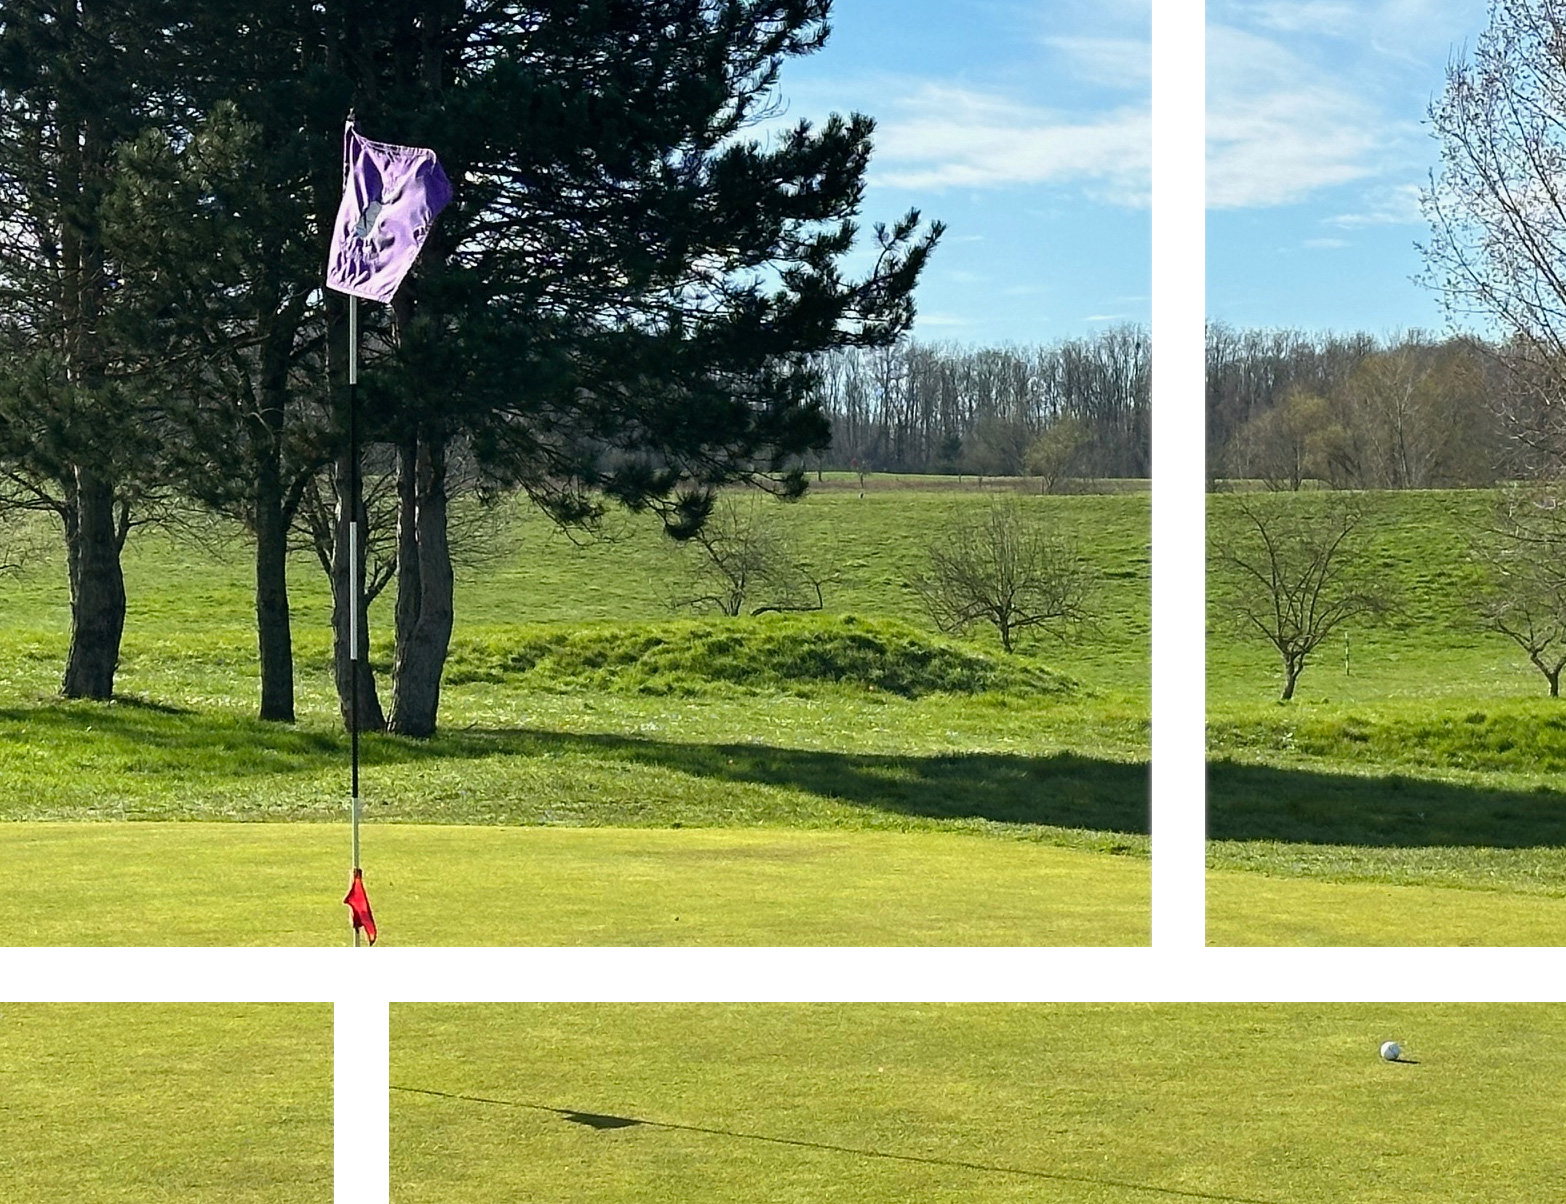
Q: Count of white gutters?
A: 3